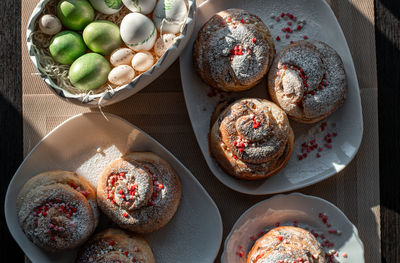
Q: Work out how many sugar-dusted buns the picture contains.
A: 7